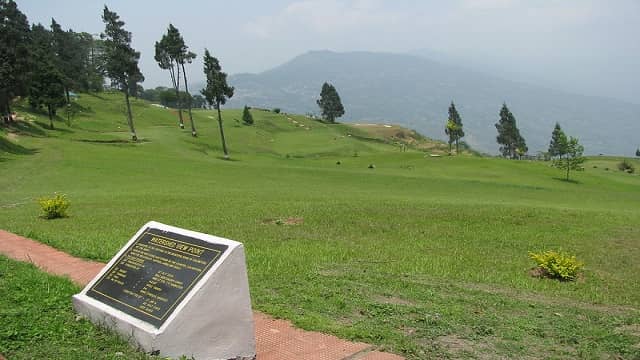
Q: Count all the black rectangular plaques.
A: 1